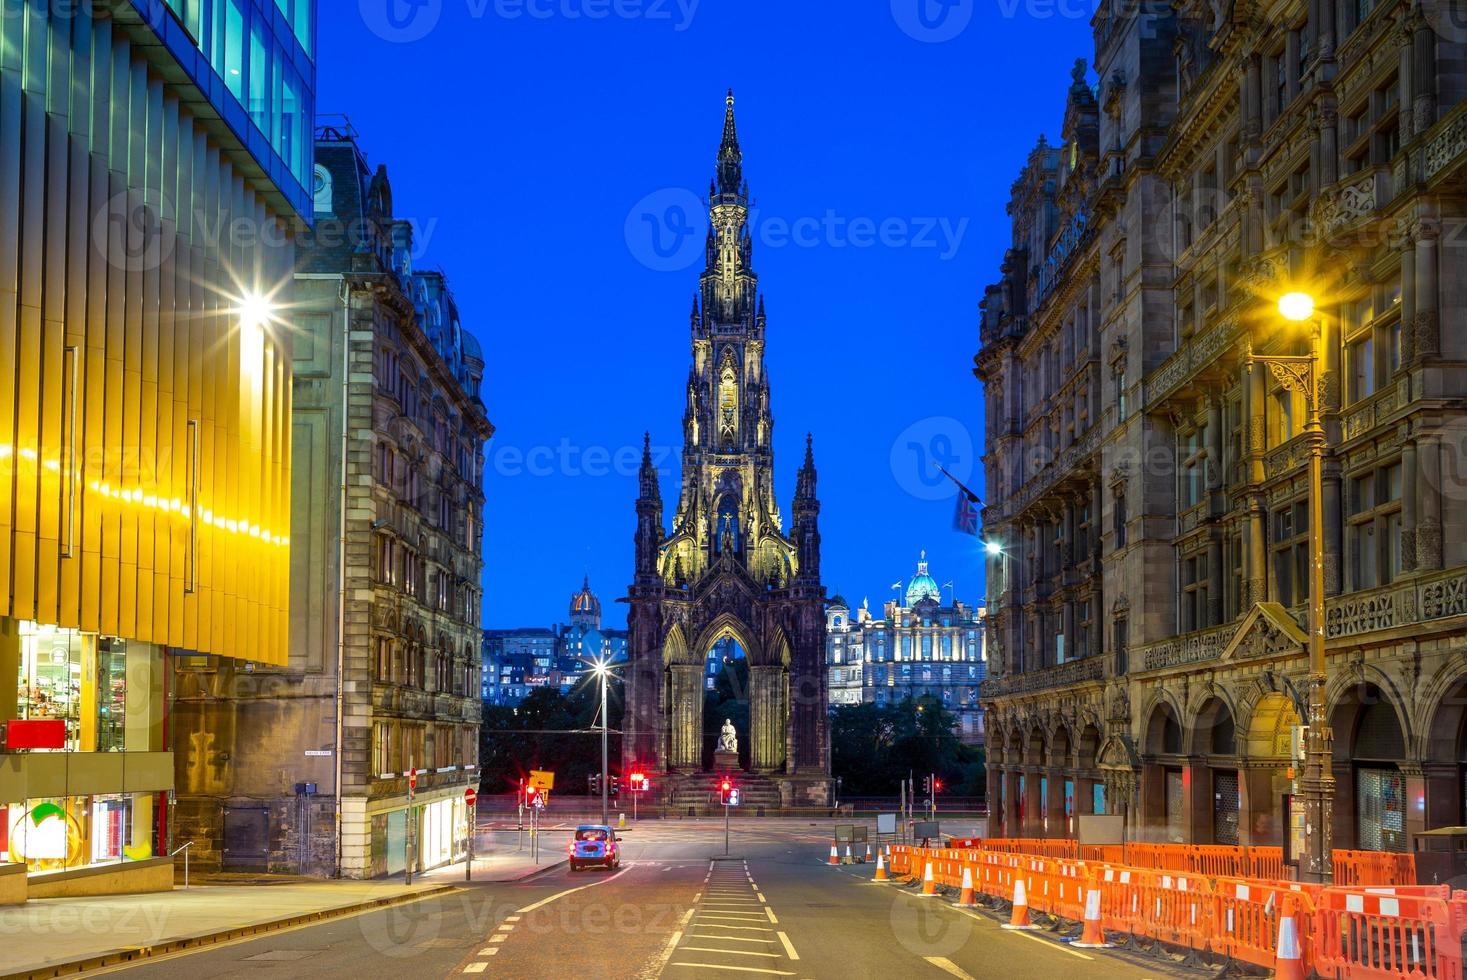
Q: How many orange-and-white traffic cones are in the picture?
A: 10